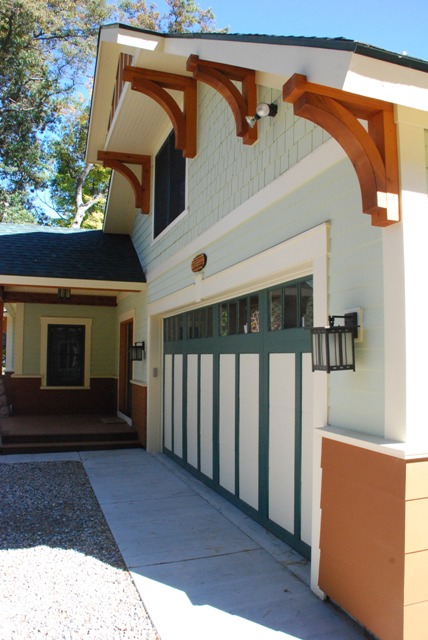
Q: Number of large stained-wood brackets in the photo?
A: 4